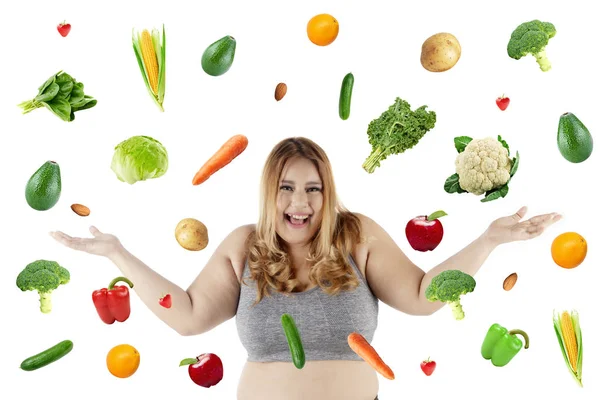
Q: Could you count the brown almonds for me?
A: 3